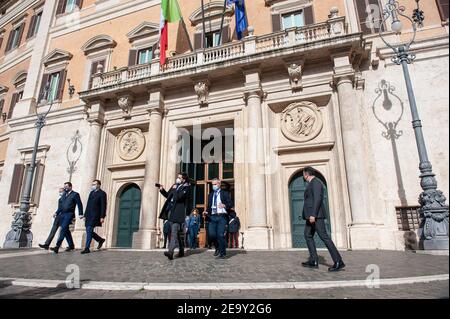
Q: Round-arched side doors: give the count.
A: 2